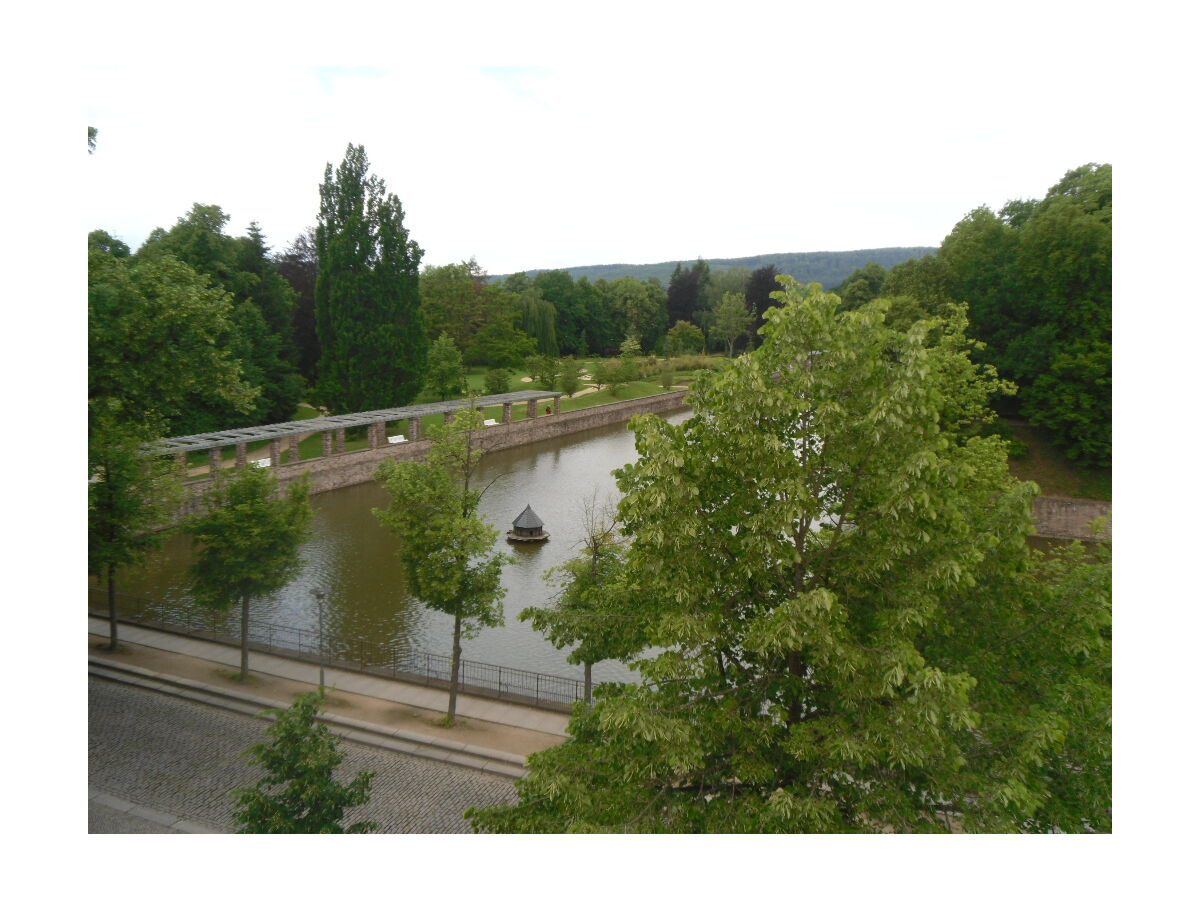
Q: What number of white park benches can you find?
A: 3